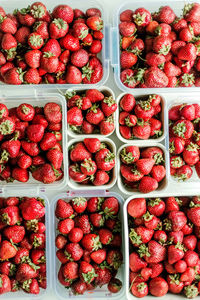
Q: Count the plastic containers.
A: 11